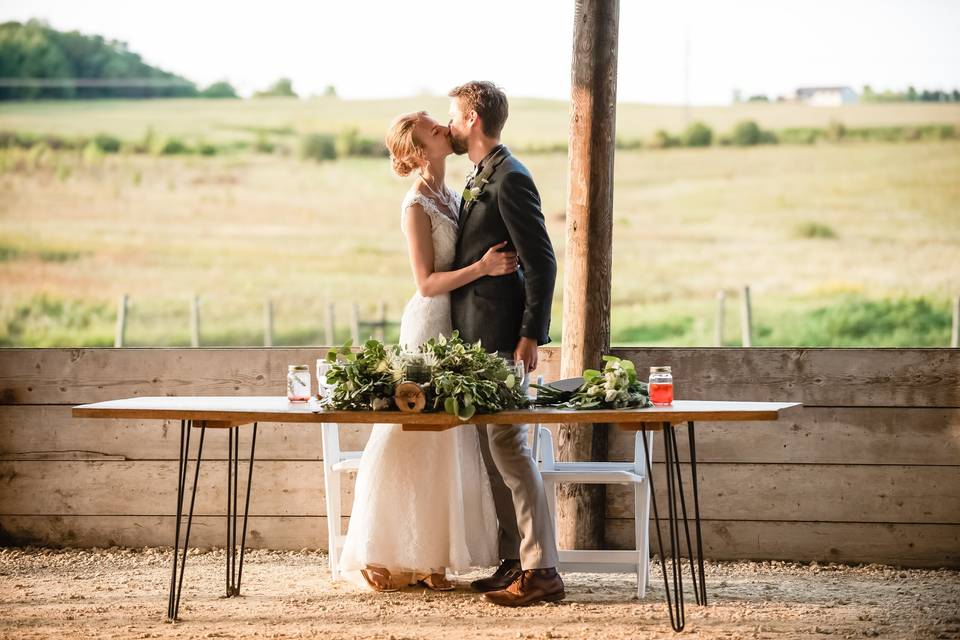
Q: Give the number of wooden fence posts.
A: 9